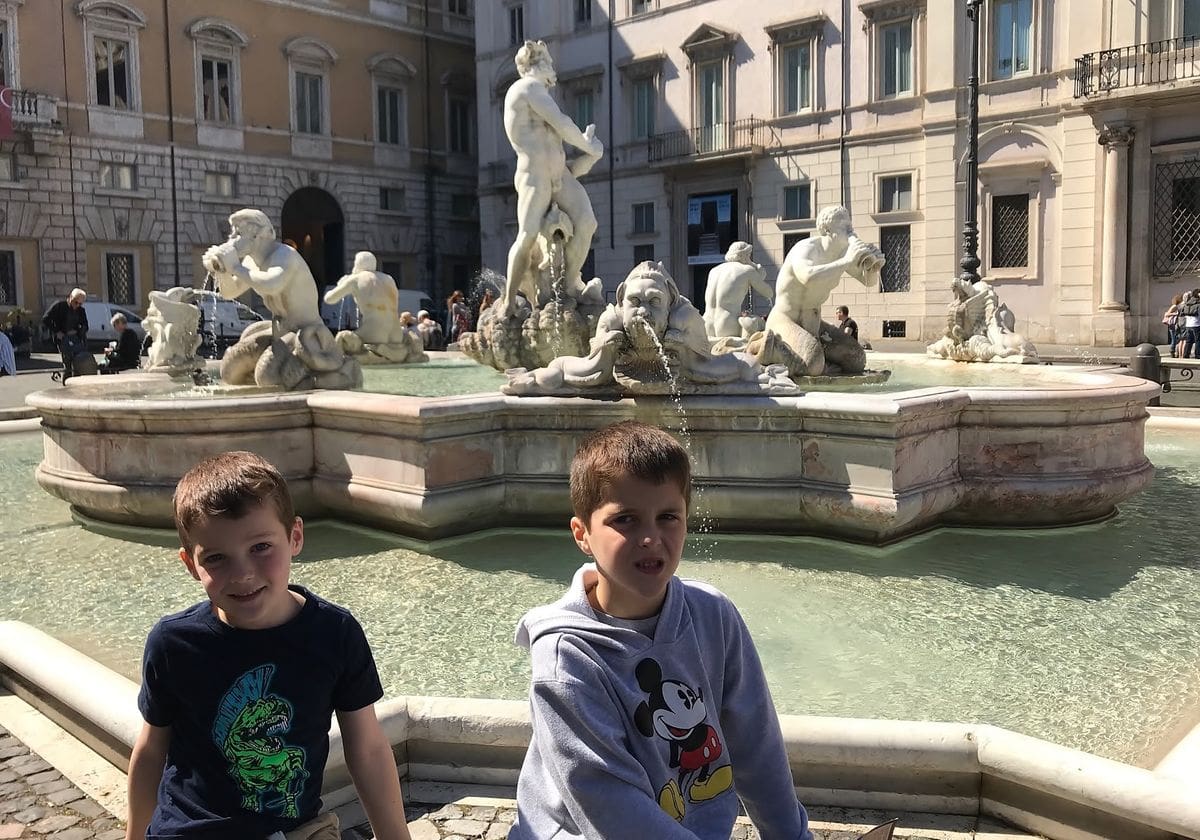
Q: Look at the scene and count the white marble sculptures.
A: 8